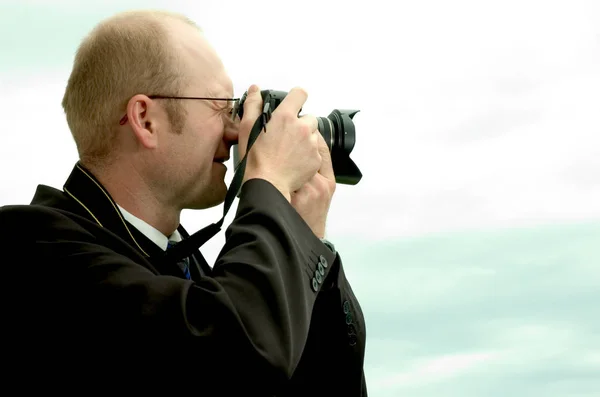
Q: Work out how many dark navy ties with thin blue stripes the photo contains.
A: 1